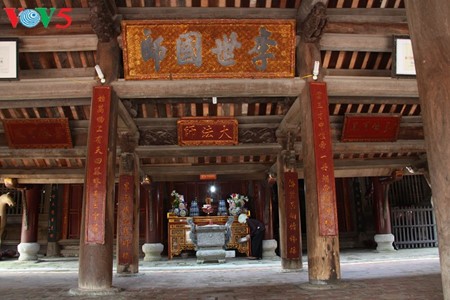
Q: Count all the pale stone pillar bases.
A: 4